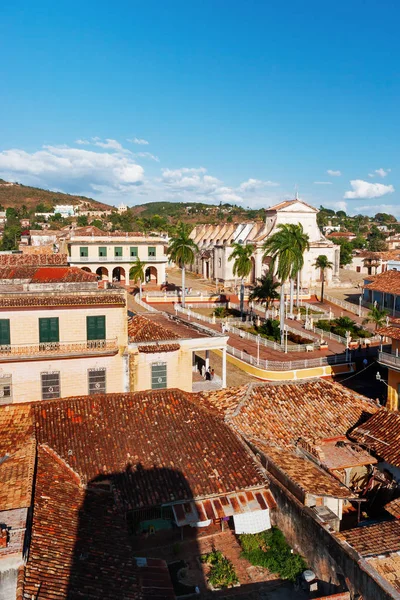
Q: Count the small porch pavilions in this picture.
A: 1